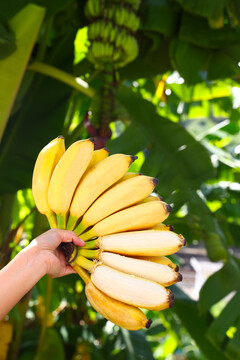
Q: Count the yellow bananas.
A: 14